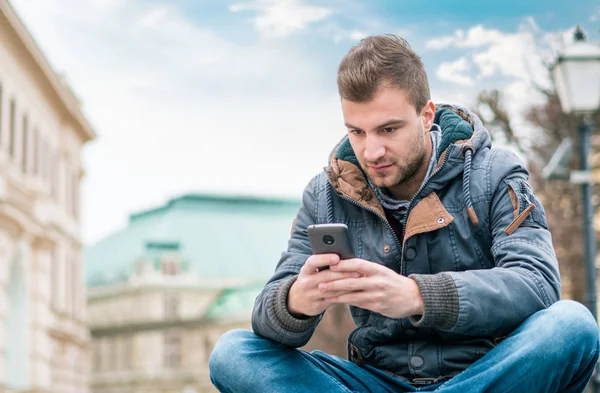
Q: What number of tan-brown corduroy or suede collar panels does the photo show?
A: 2